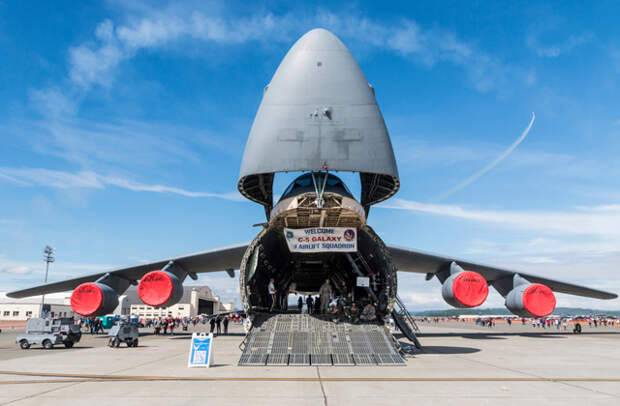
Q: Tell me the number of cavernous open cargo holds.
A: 1